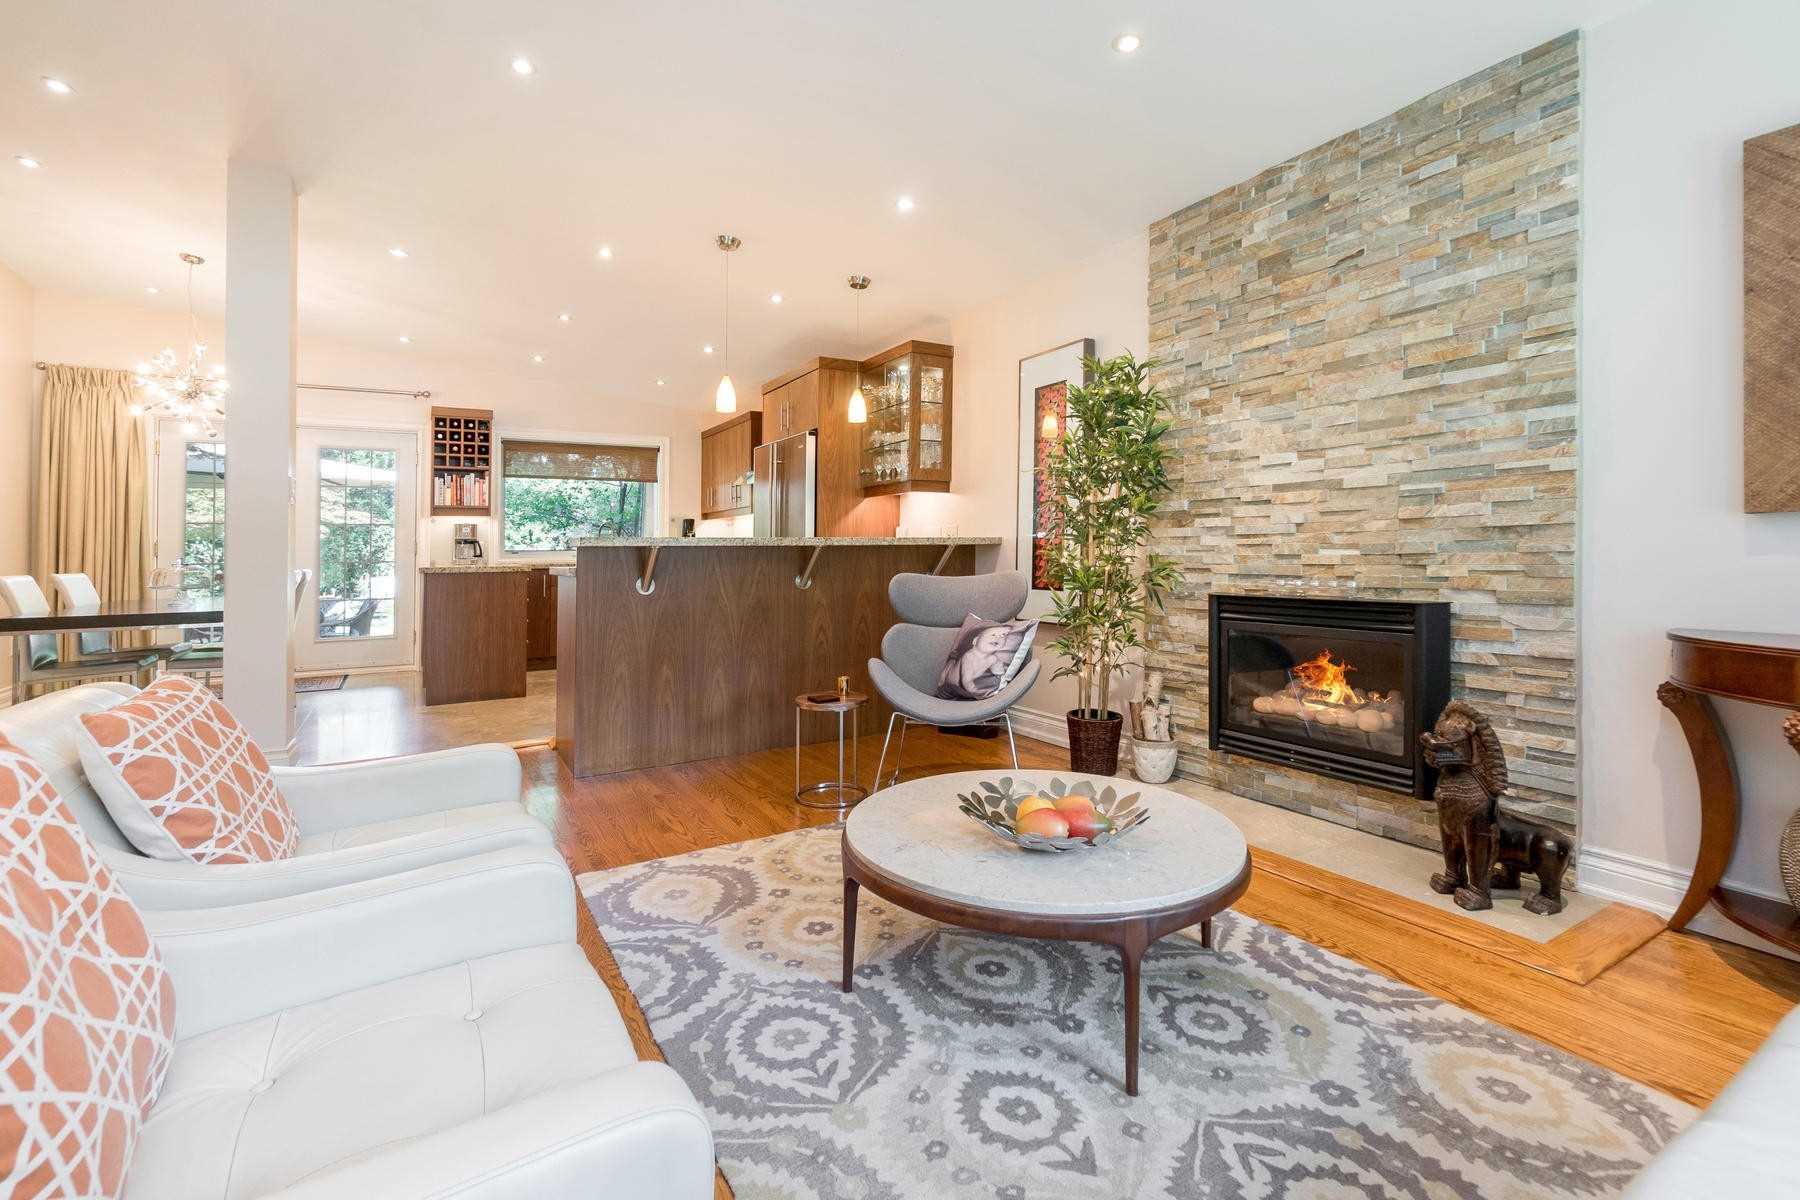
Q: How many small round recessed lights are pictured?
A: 14